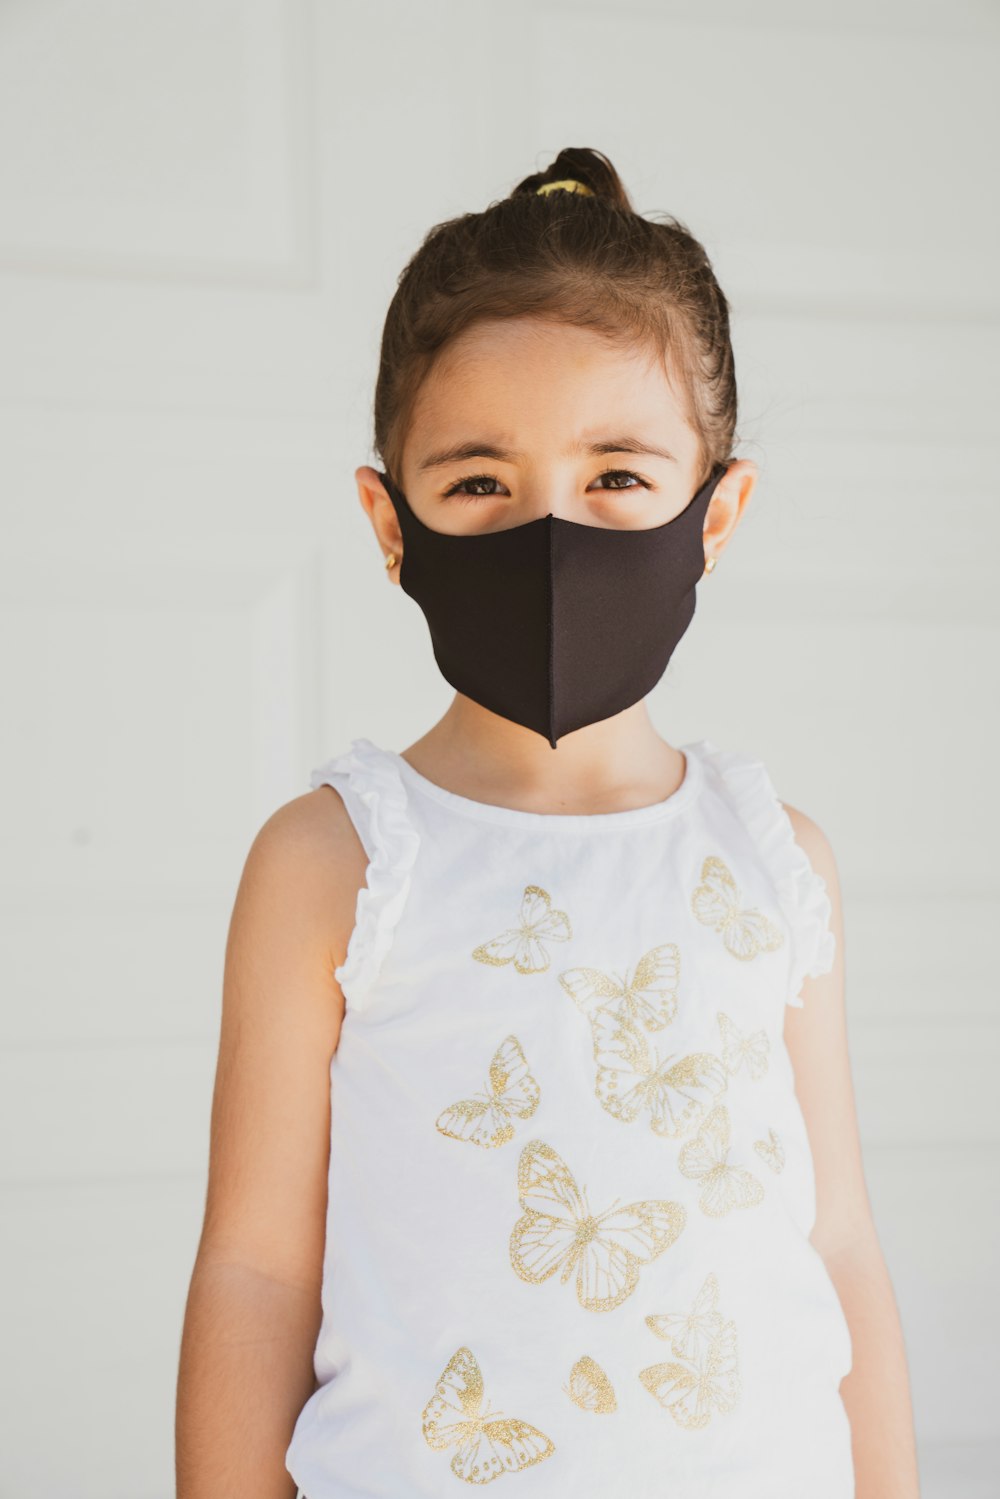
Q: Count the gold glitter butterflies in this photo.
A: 13